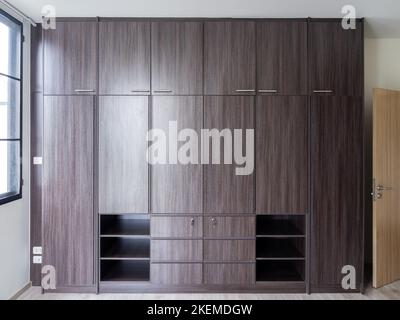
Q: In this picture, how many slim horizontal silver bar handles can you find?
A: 6